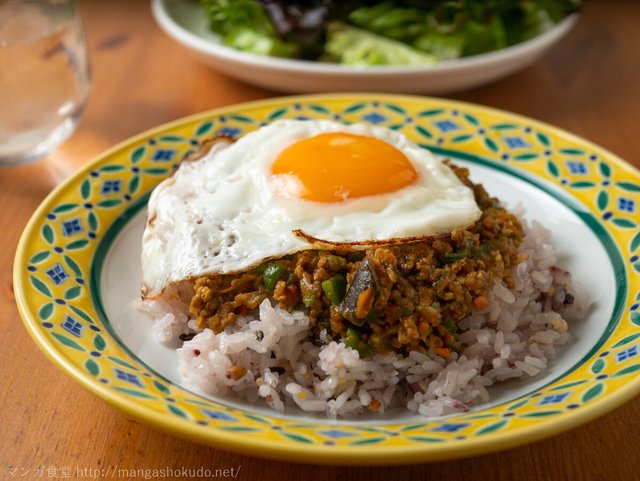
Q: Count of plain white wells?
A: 1